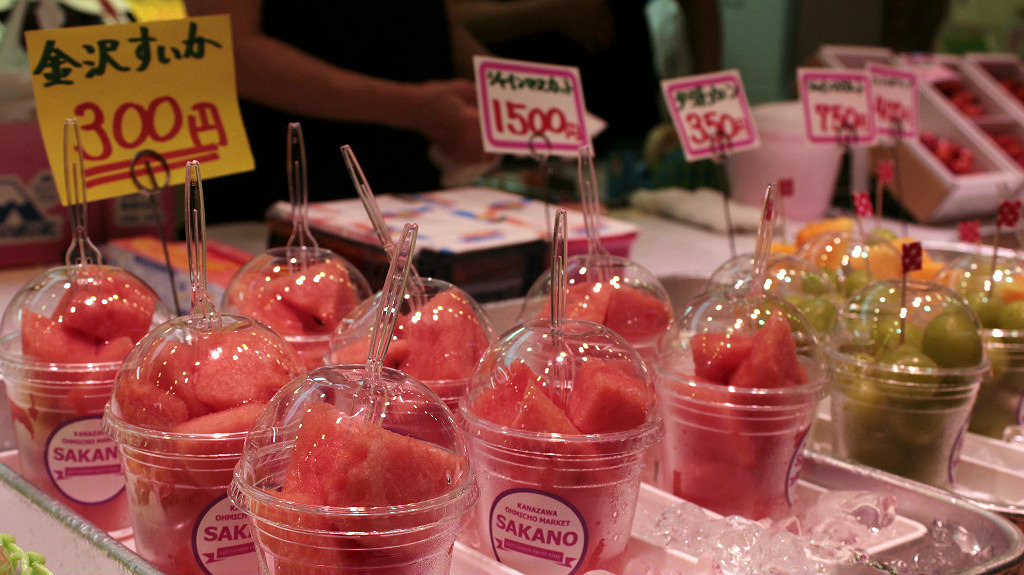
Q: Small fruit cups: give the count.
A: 12